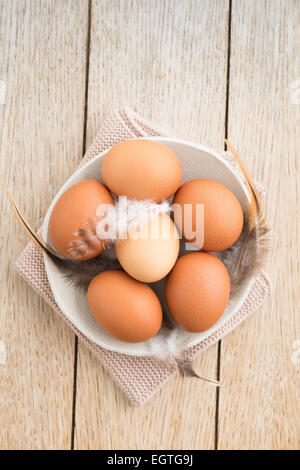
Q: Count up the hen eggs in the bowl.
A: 6